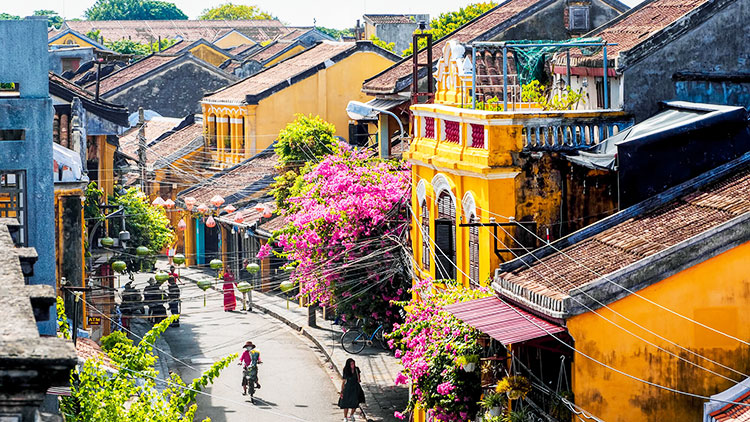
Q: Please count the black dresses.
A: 1